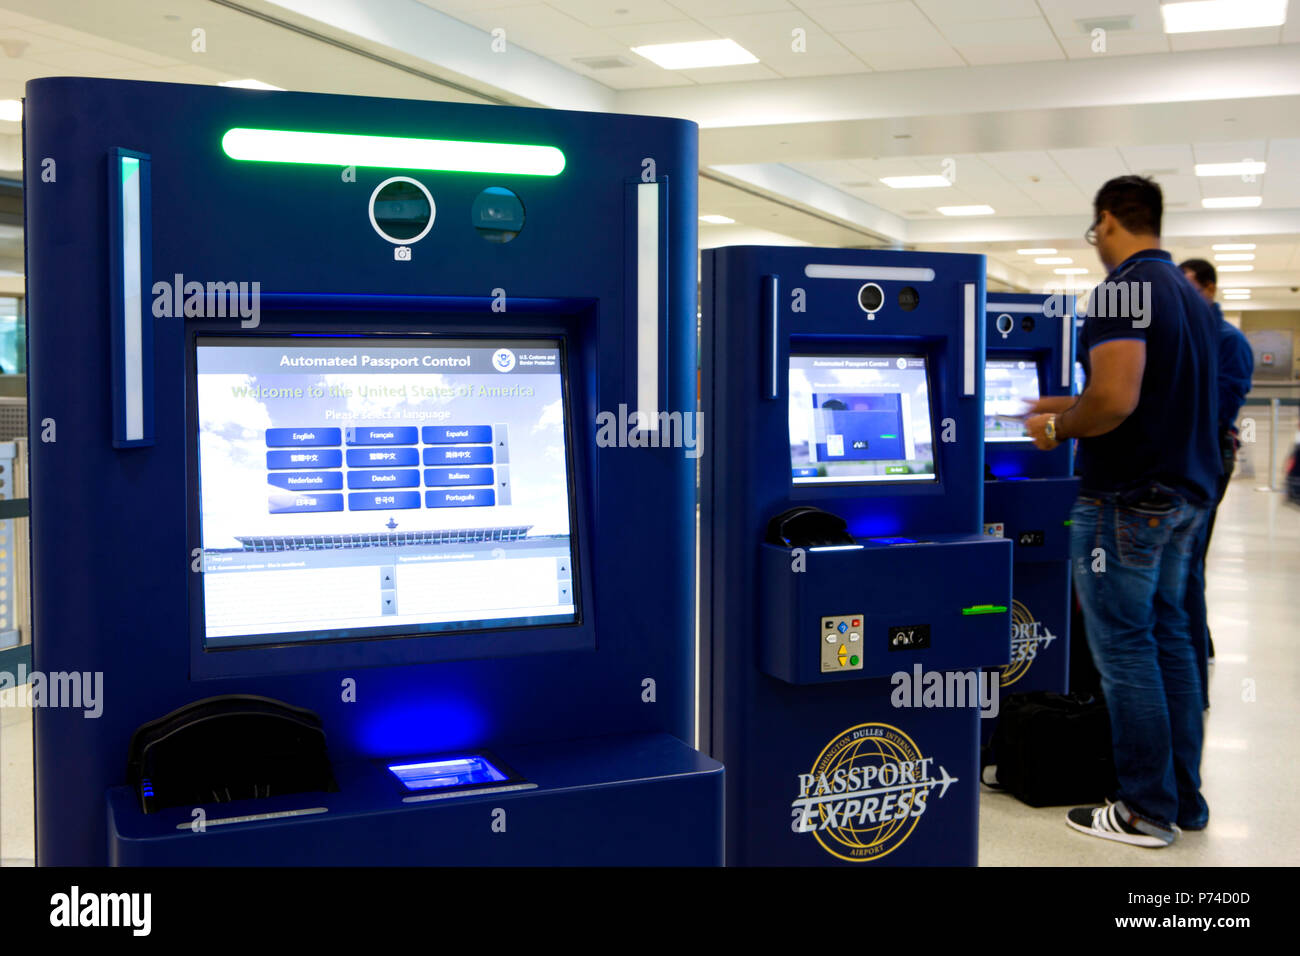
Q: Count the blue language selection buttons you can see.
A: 12